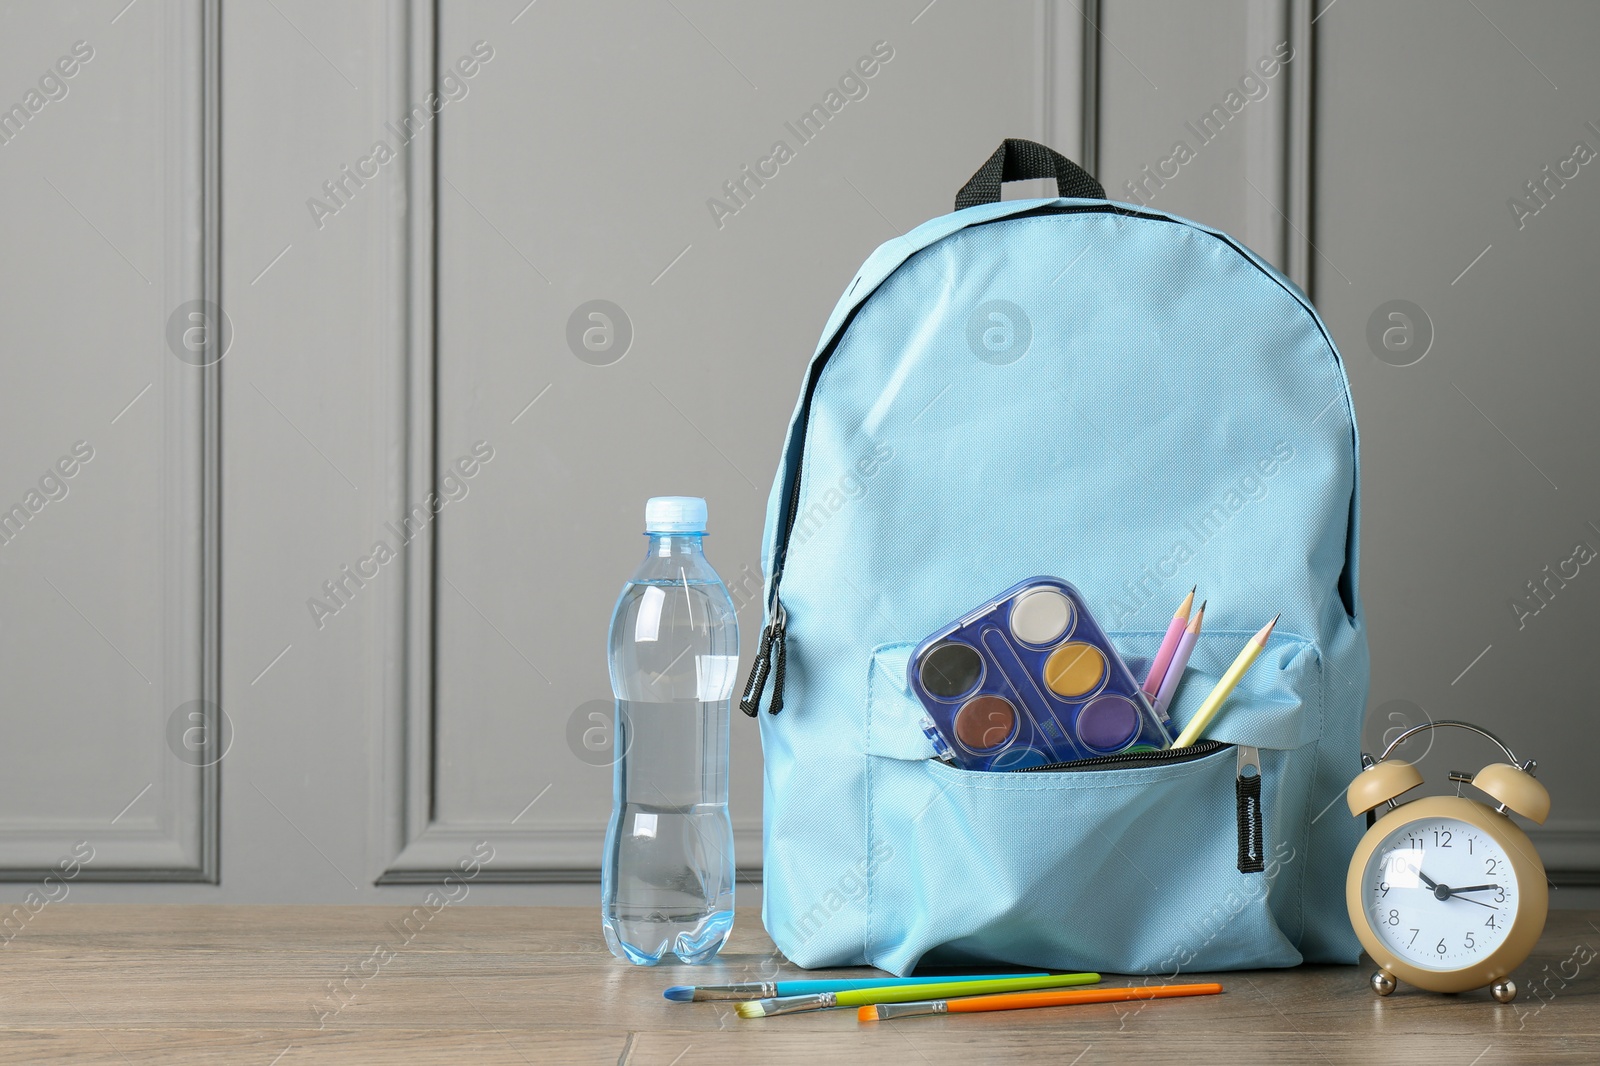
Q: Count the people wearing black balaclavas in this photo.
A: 0